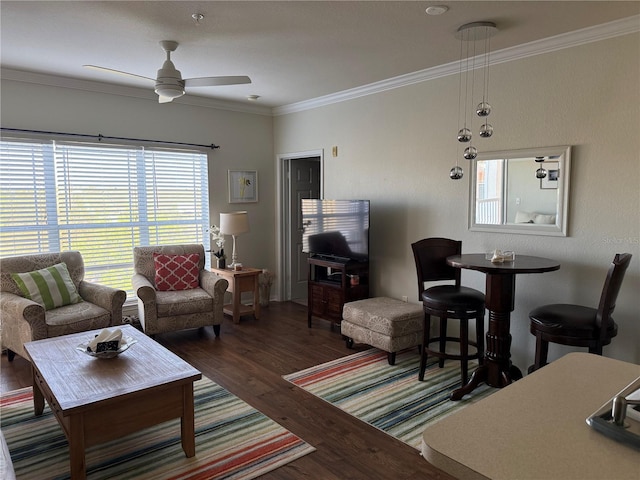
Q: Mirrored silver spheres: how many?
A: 5